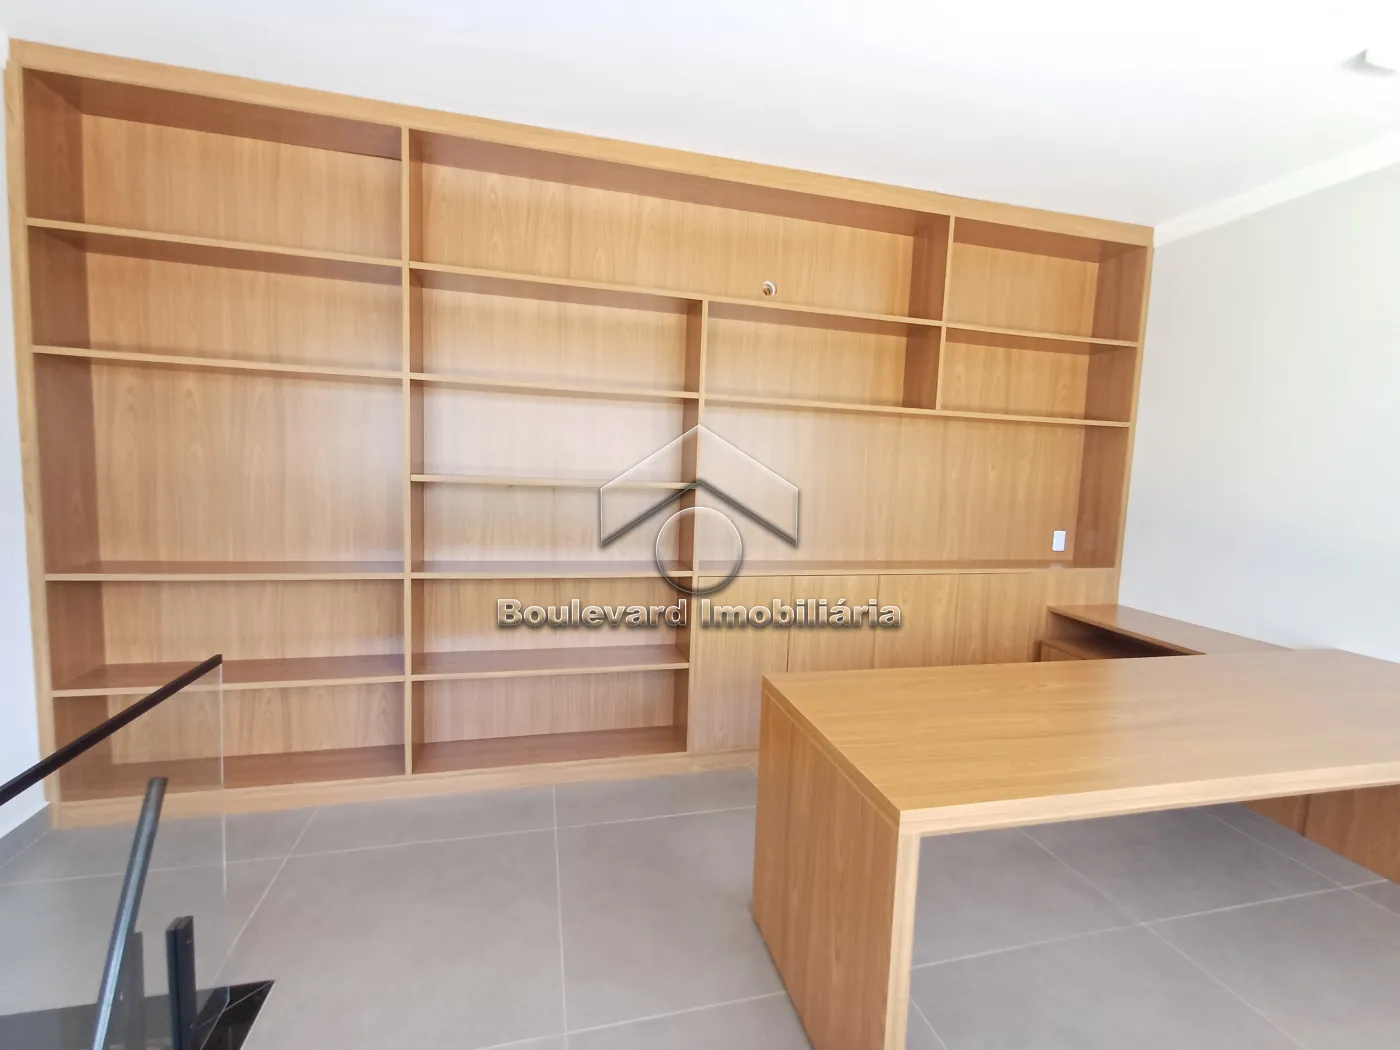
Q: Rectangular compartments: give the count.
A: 15